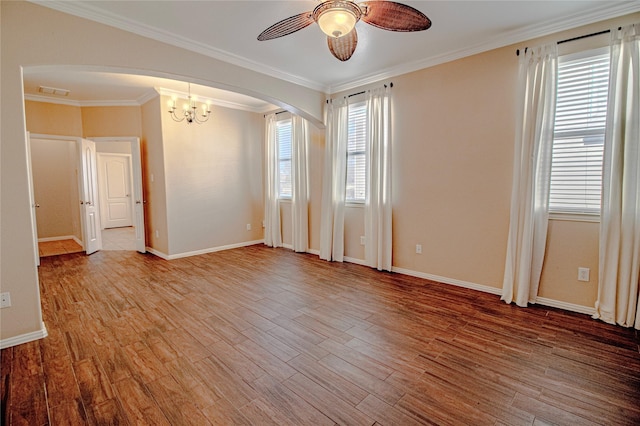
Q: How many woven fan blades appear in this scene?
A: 3